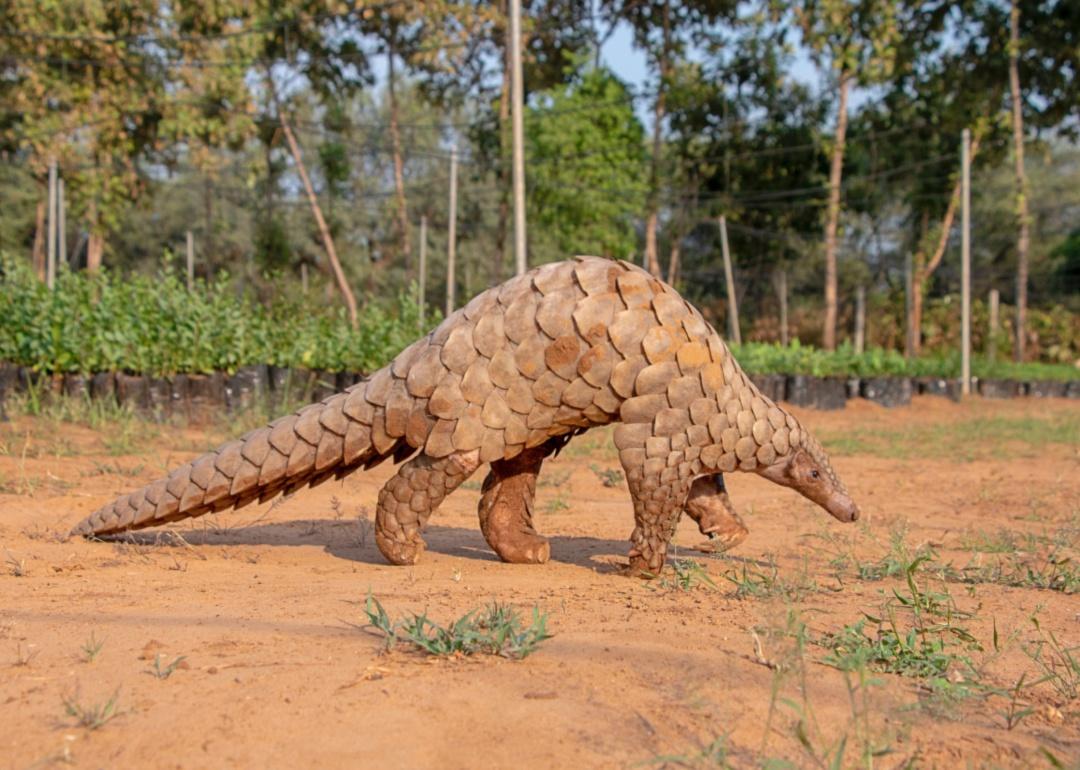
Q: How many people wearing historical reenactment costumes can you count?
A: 0